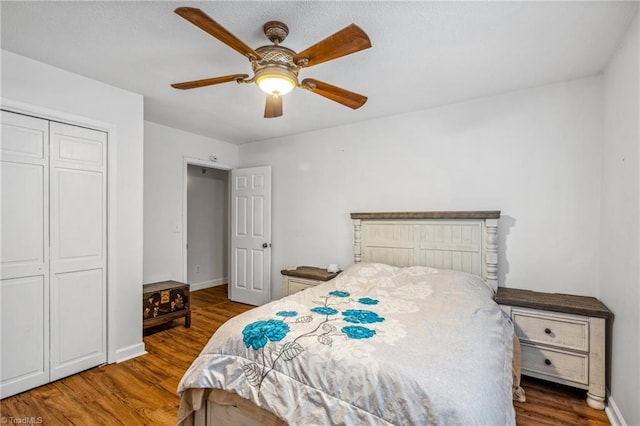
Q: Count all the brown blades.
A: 5